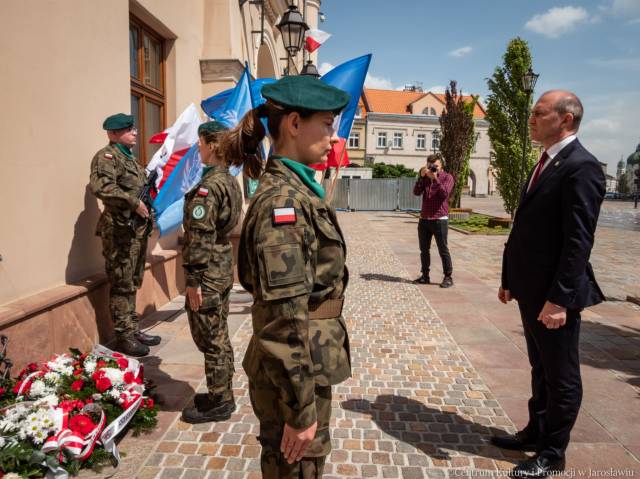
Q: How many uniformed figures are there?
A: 3